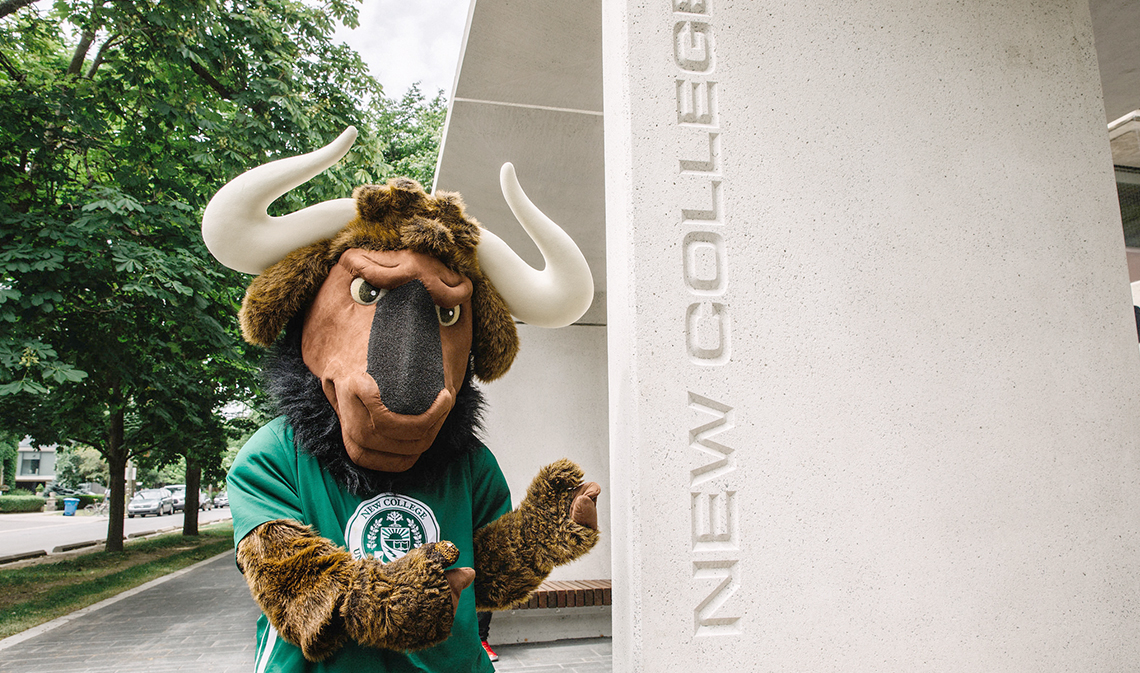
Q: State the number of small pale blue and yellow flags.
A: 0